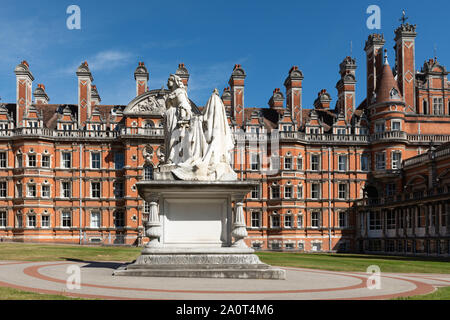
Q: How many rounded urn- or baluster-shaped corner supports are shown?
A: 2